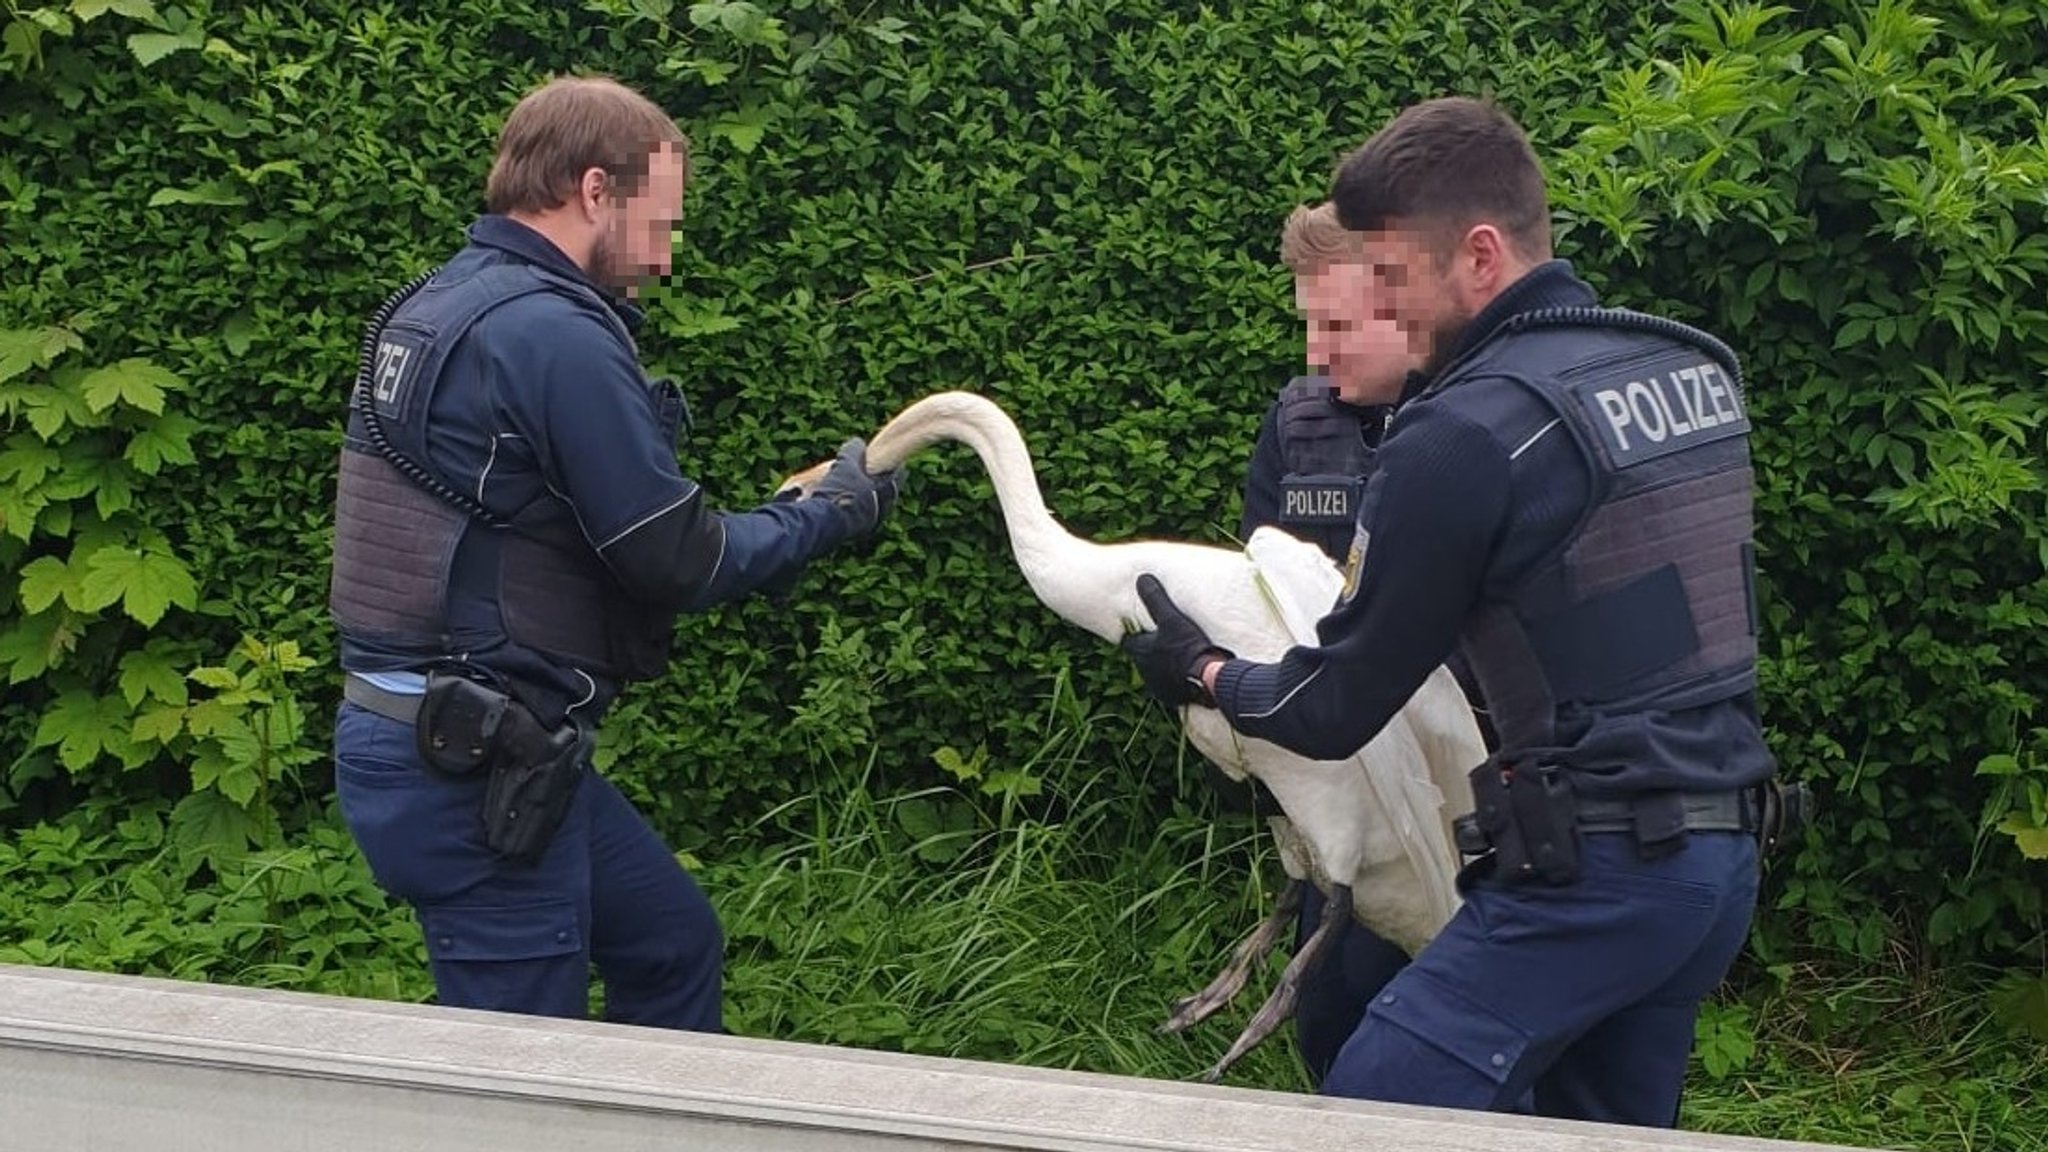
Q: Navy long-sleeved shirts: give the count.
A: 3